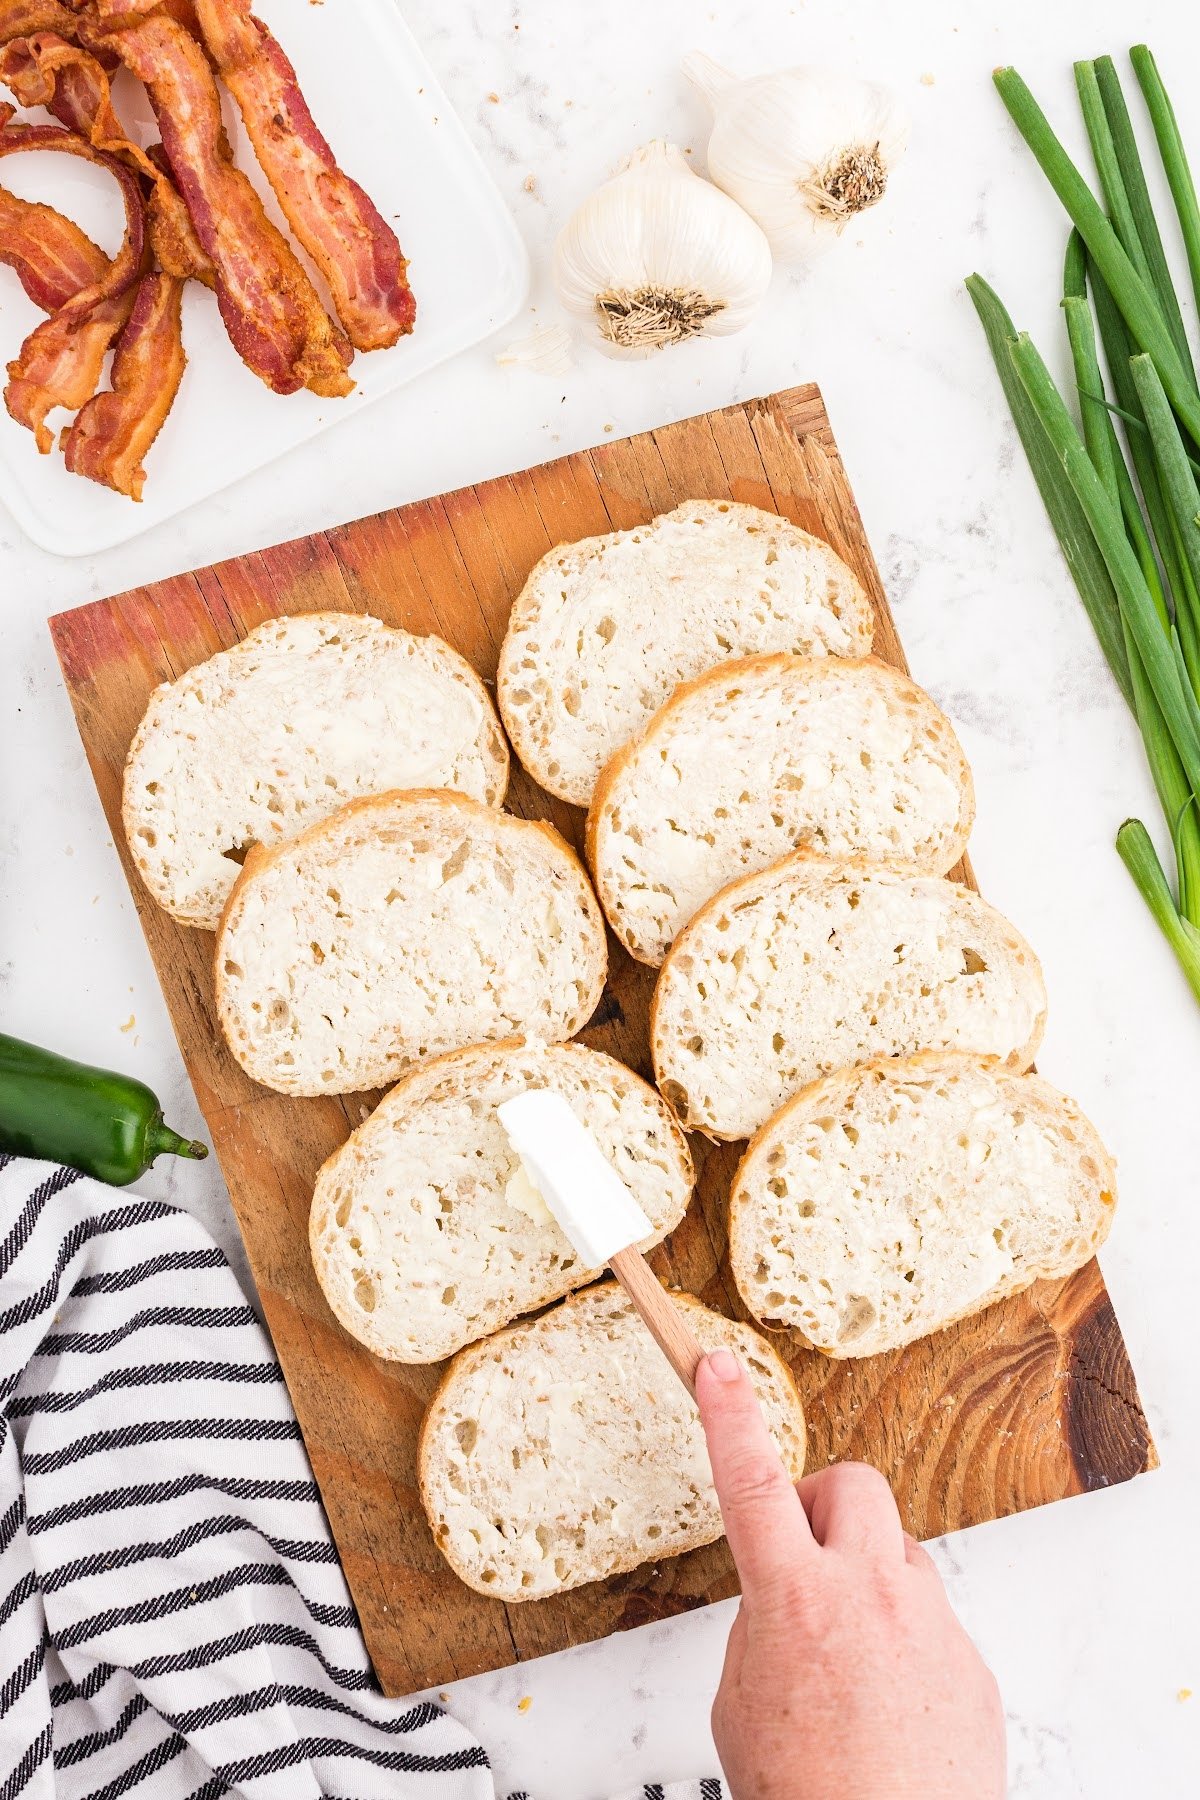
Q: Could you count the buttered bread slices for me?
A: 8